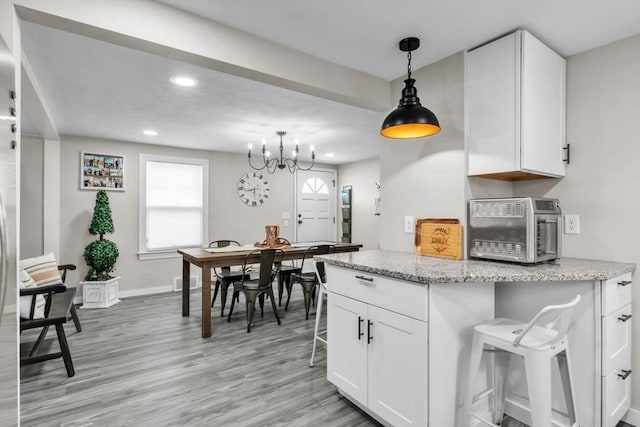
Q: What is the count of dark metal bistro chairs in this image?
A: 4